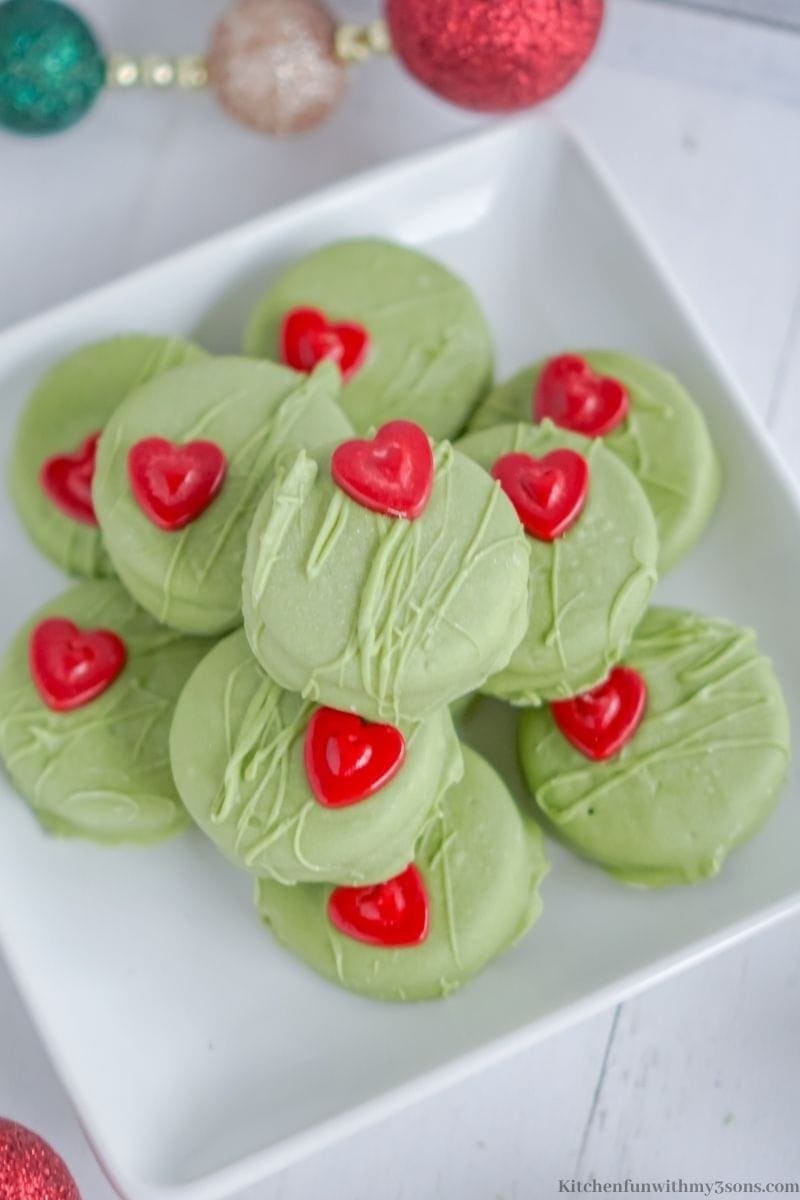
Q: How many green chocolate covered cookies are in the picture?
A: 10